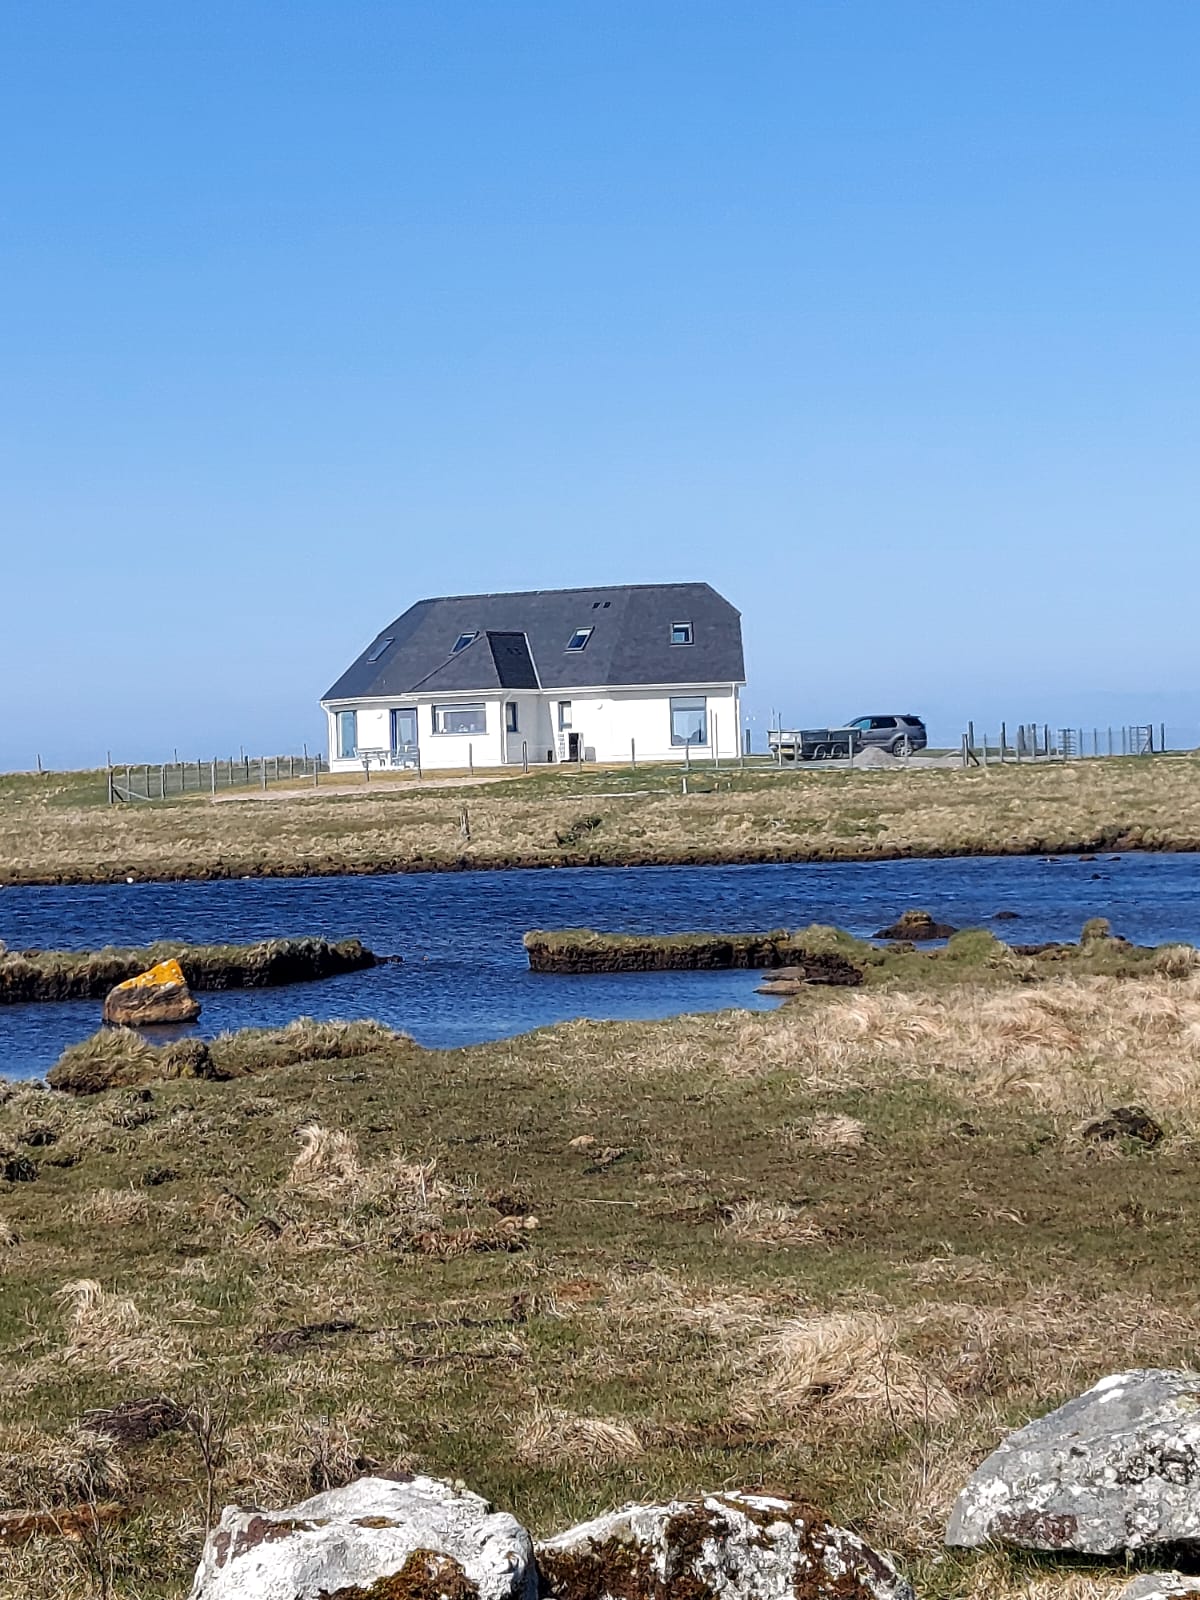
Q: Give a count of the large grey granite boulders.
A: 3